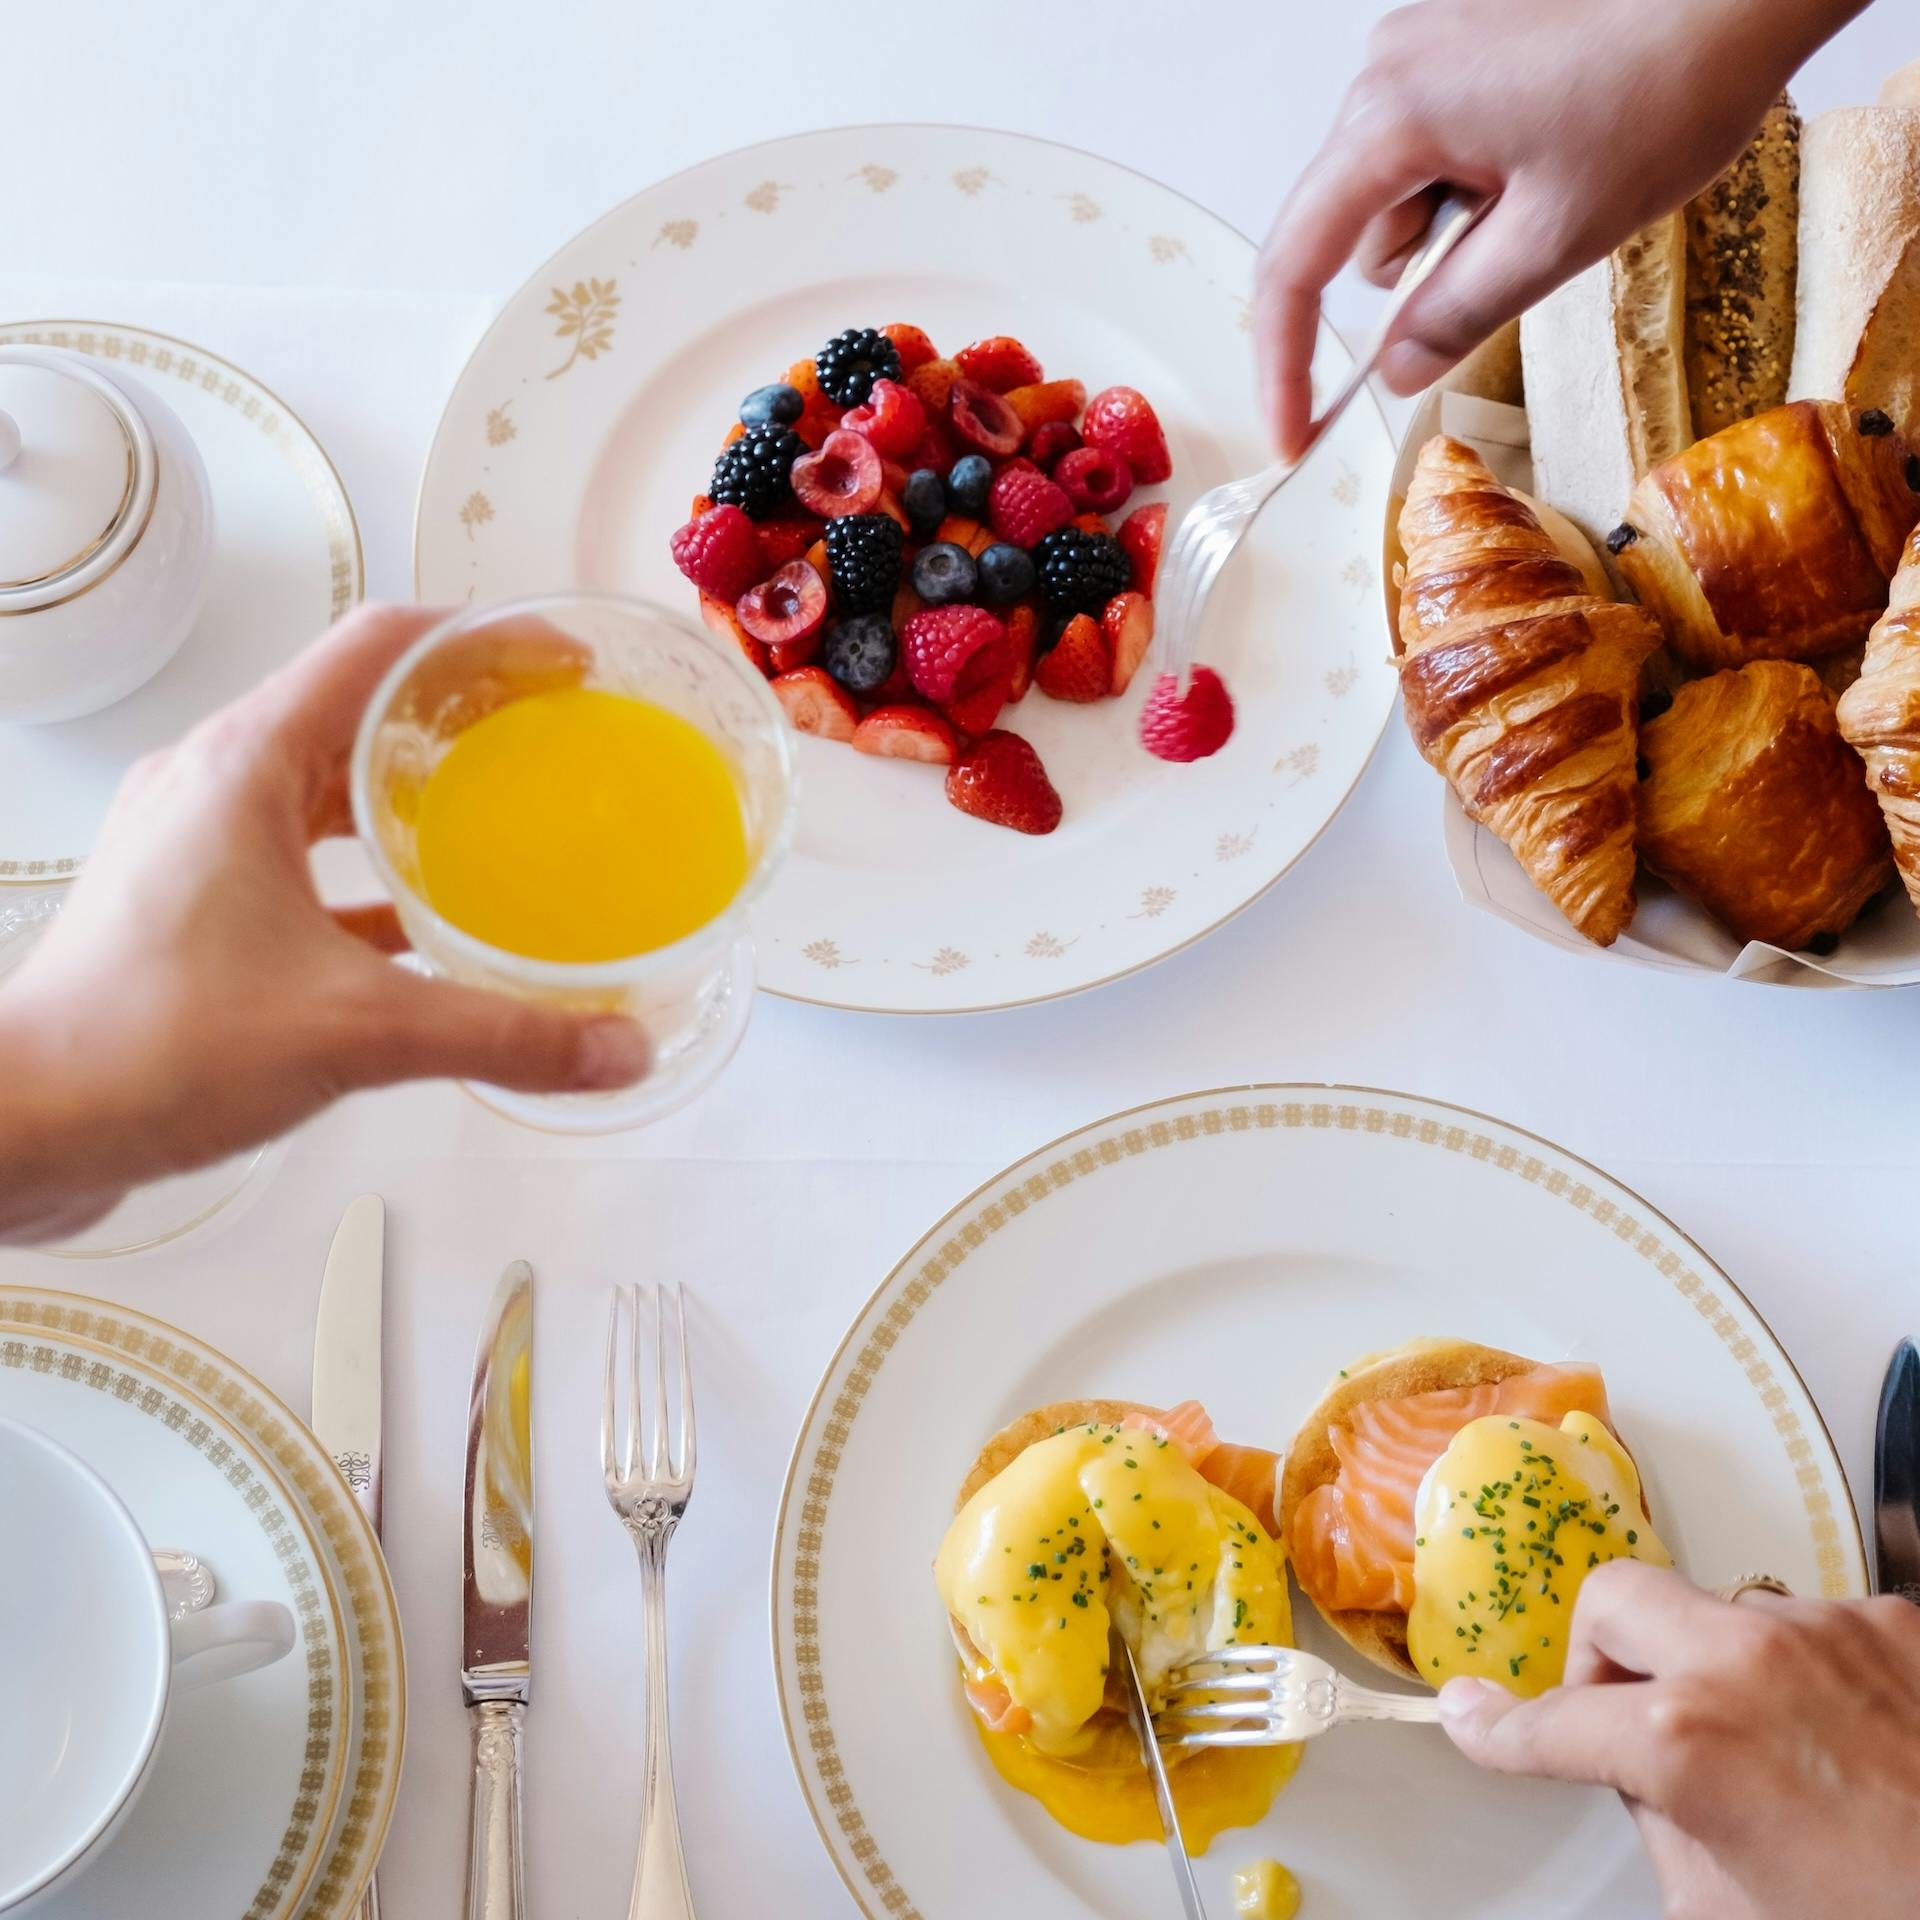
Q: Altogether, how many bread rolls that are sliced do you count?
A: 1